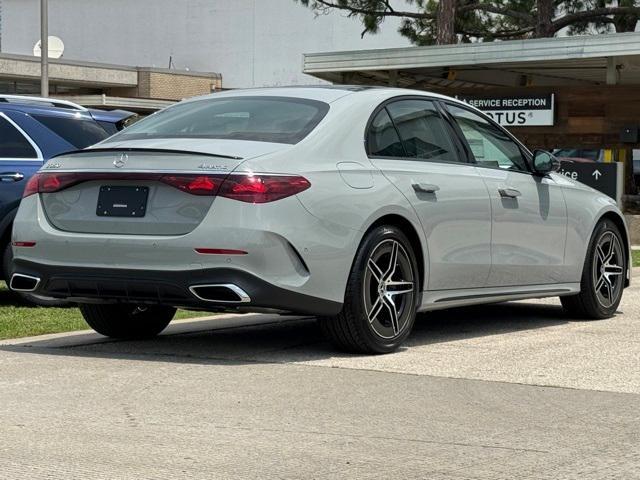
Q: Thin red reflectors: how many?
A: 2